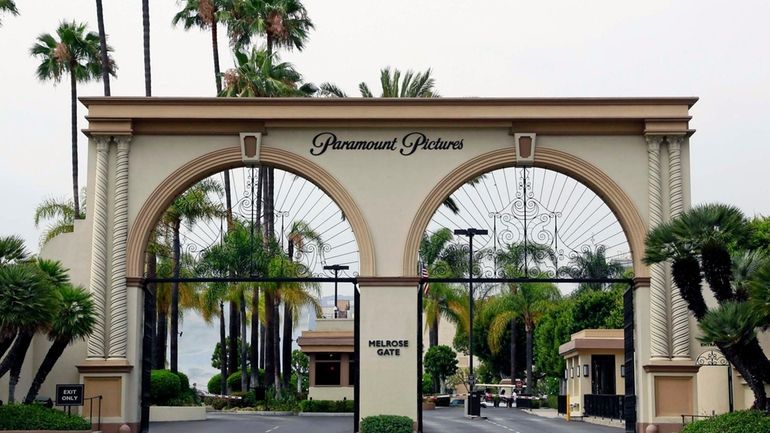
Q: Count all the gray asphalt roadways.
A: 2